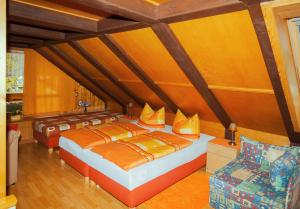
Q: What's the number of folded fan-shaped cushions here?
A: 2